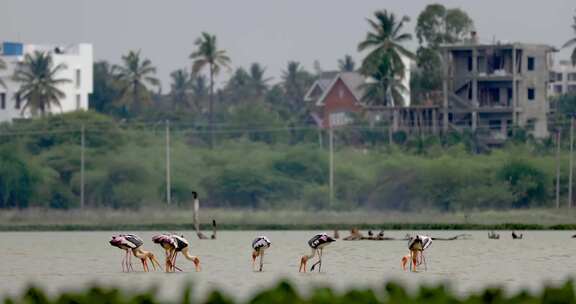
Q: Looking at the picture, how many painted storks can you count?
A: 8